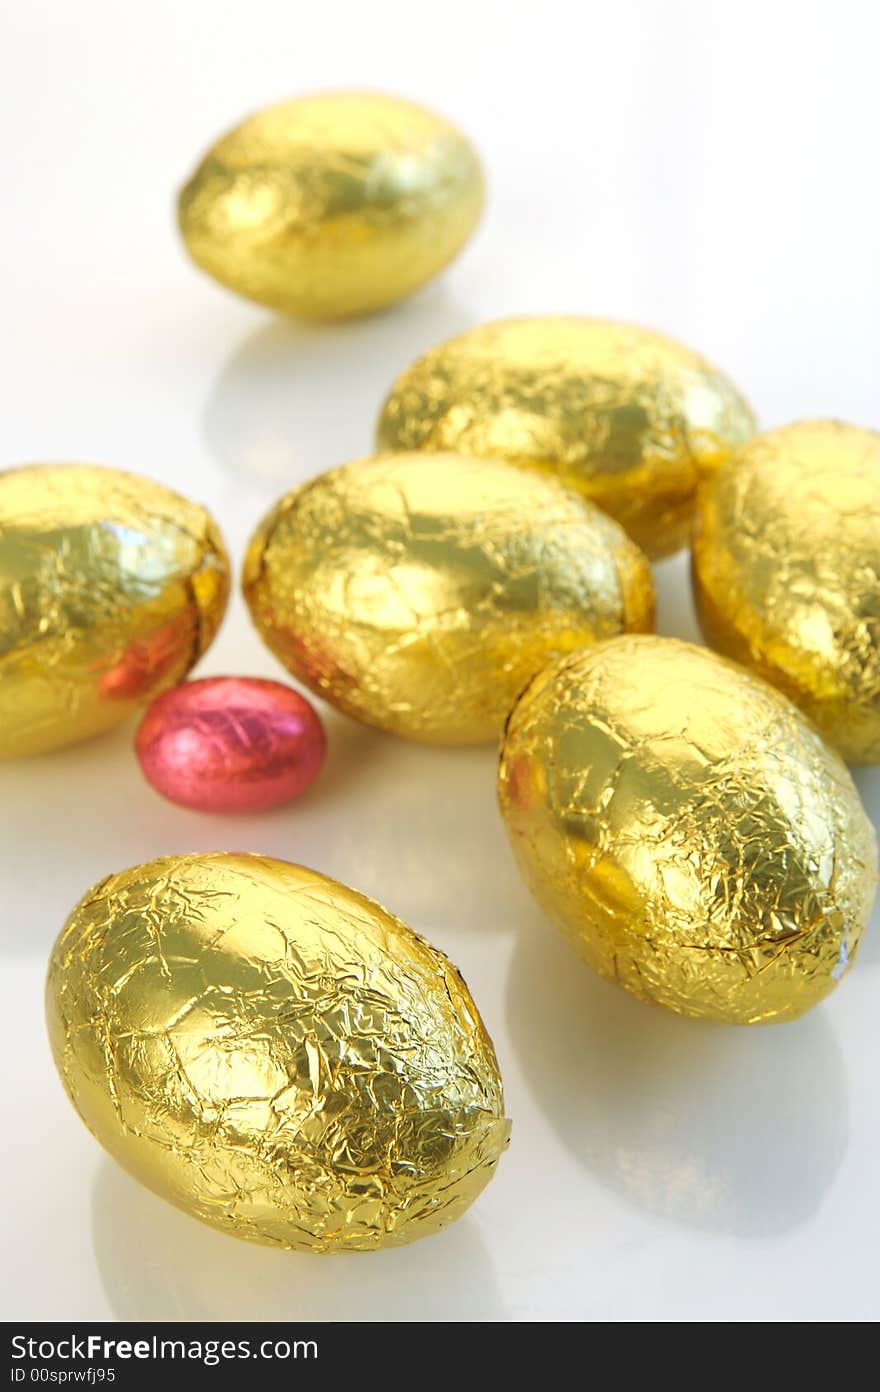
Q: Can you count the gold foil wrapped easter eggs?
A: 7